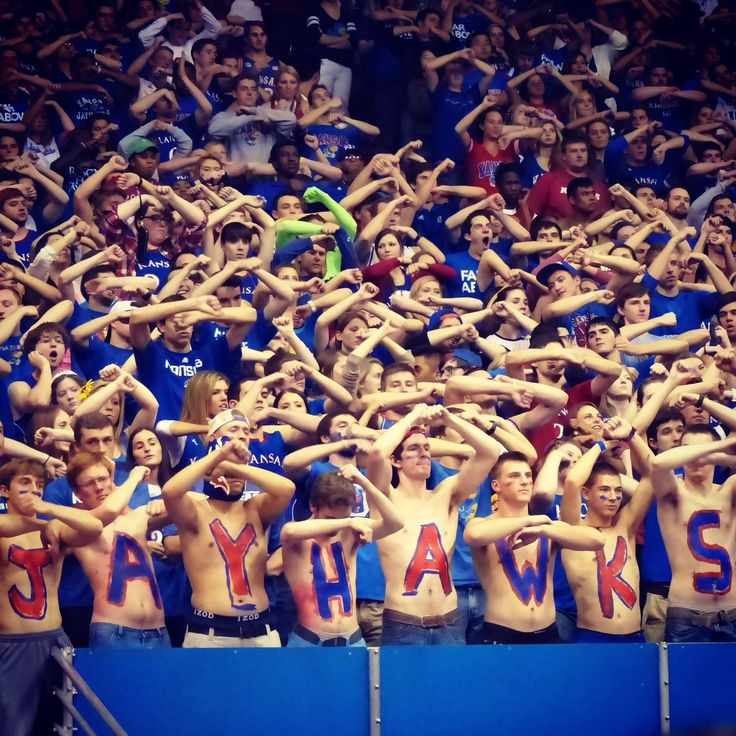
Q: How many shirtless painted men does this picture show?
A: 8